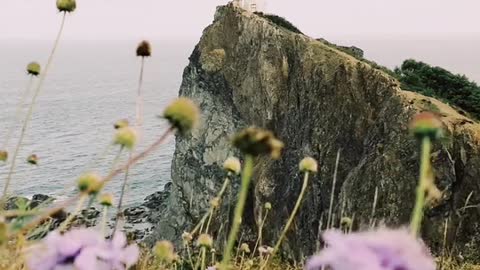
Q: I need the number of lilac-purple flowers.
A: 2